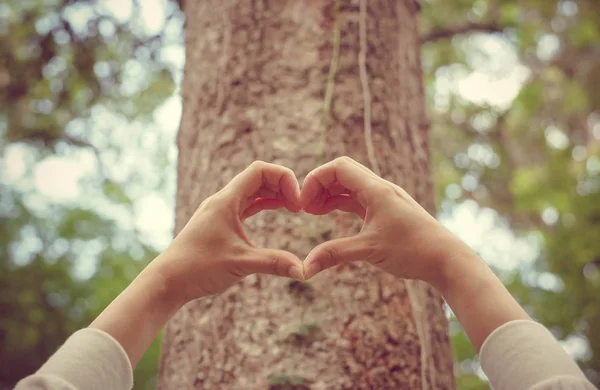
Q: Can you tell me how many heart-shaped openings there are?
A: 1